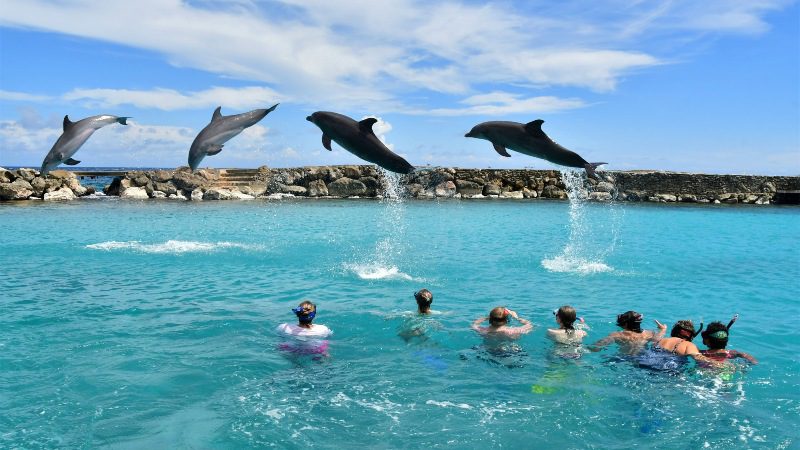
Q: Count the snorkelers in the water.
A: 7